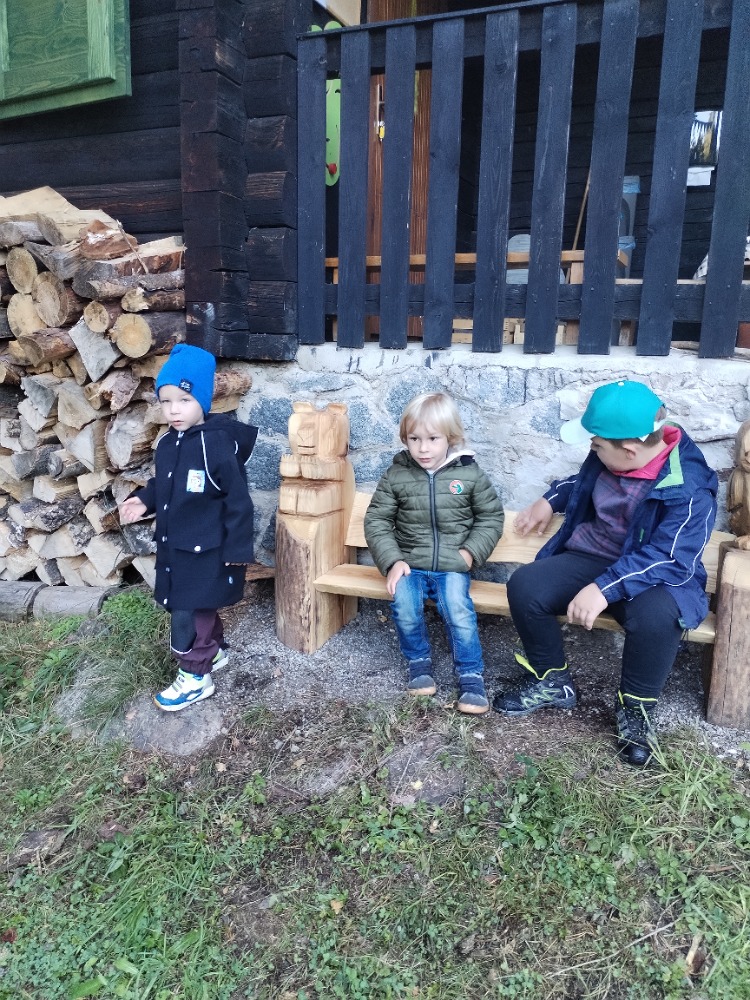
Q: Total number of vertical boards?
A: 9